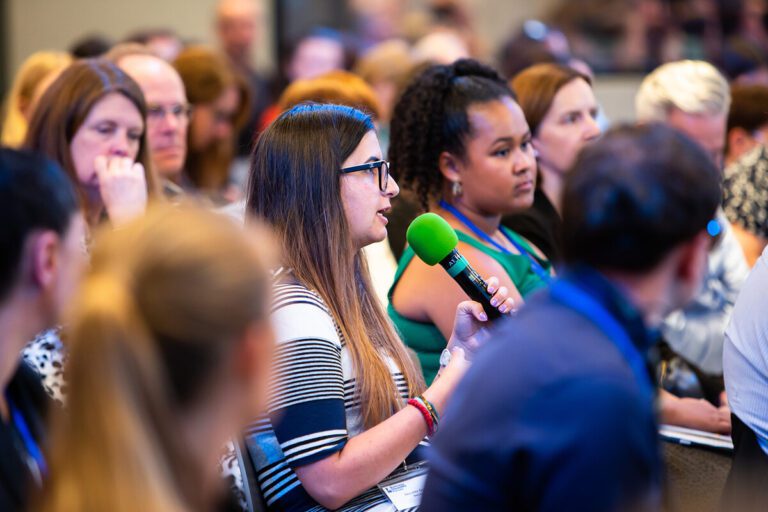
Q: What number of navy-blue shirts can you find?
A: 1